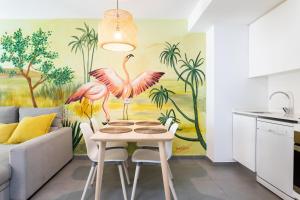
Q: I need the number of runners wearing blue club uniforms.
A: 0